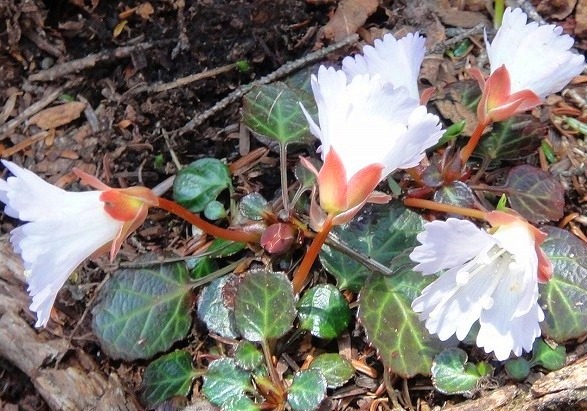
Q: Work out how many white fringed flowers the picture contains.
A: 5